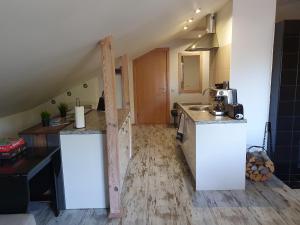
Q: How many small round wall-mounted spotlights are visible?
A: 3